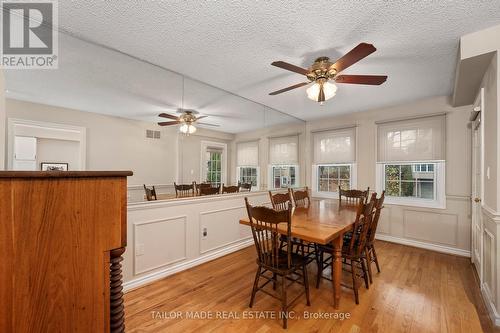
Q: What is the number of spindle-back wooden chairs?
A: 6